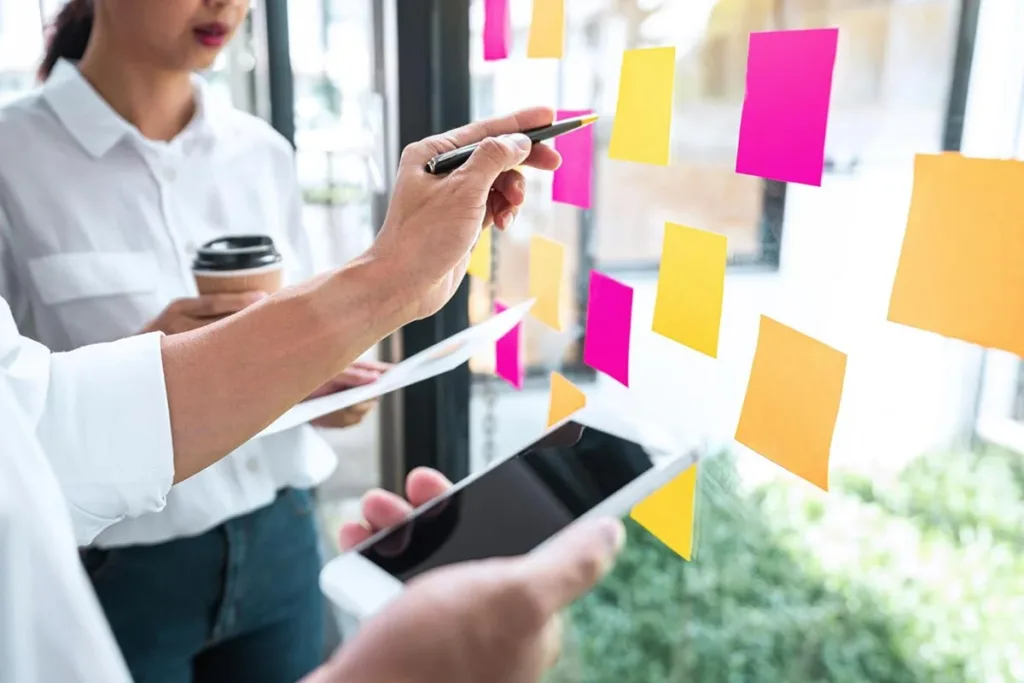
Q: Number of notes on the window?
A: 14